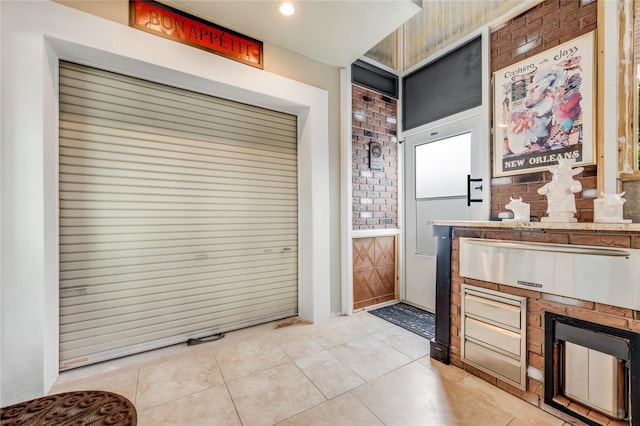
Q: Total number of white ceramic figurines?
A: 3